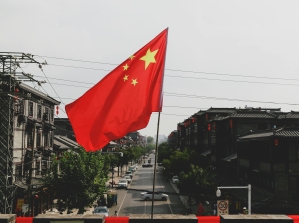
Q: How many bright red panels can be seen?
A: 4